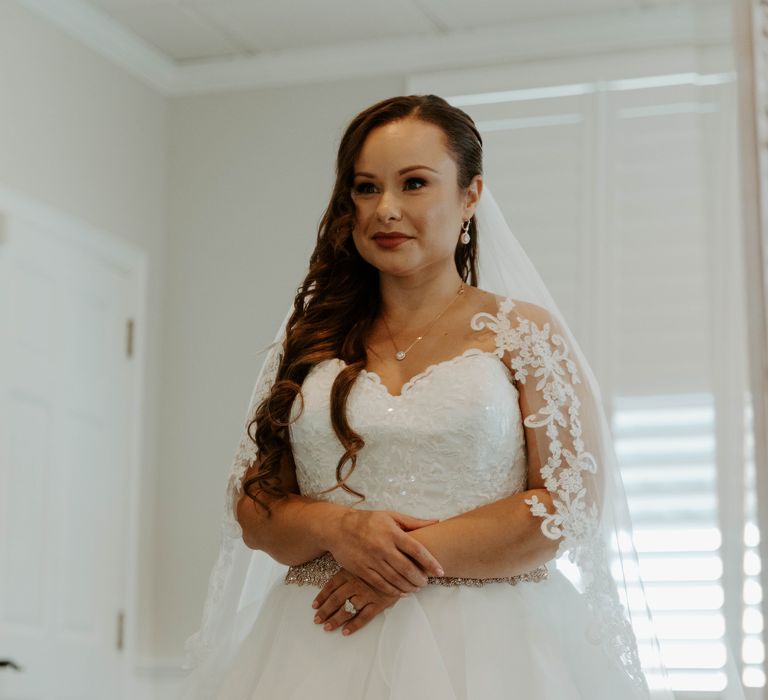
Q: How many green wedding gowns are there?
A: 0